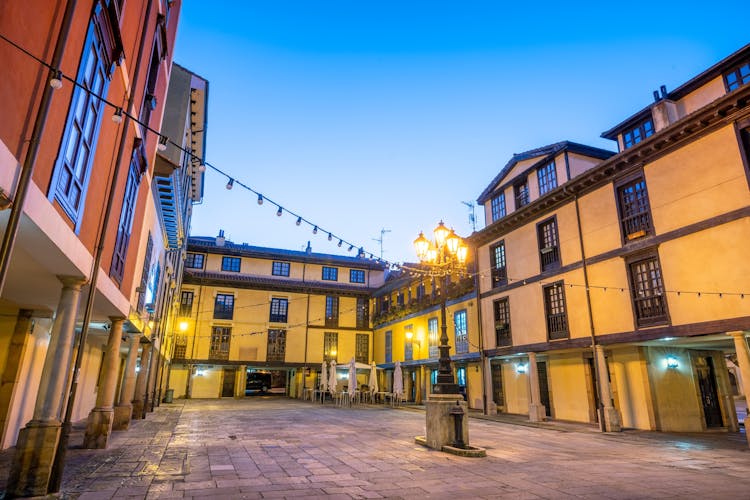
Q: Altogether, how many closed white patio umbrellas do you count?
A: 5